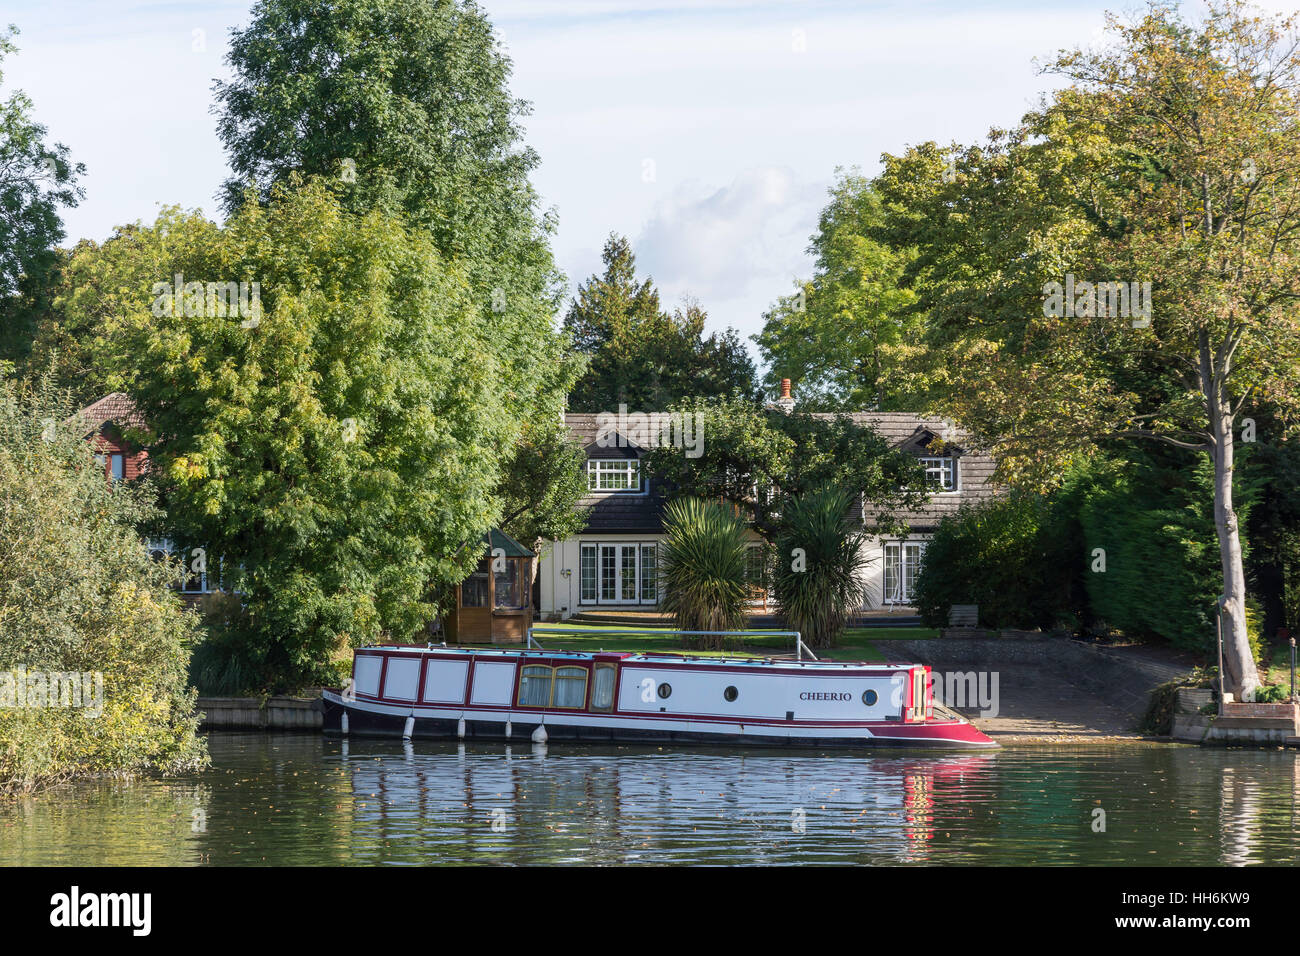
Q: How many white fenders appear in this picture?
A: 5